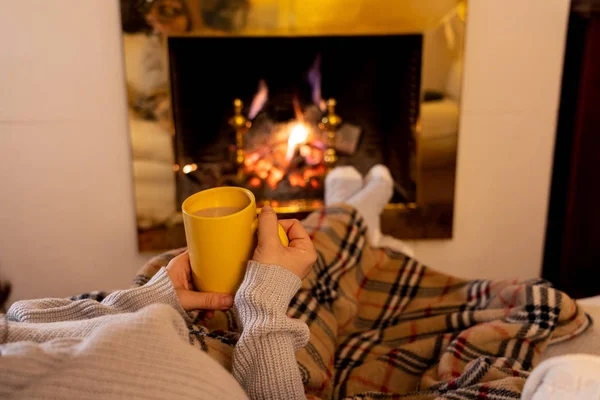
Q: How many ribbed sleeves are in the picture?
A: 2